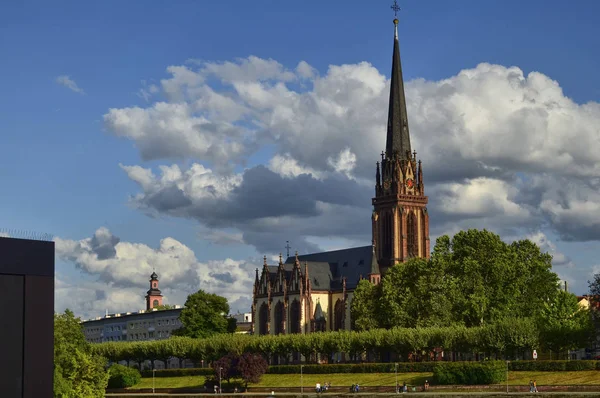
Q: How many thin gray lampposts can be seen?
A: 5